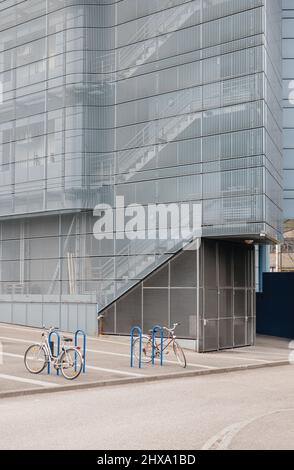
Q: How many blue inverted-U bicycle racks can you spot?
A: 4